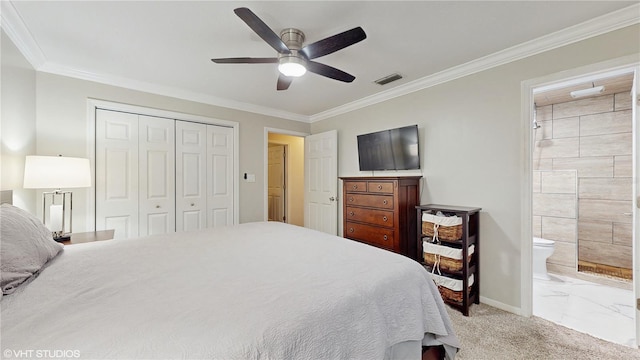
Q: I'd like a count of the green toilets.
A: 0